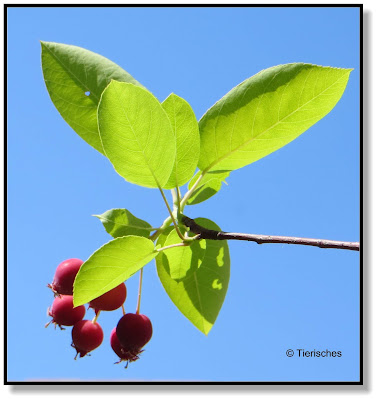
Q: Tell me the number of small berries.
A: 6